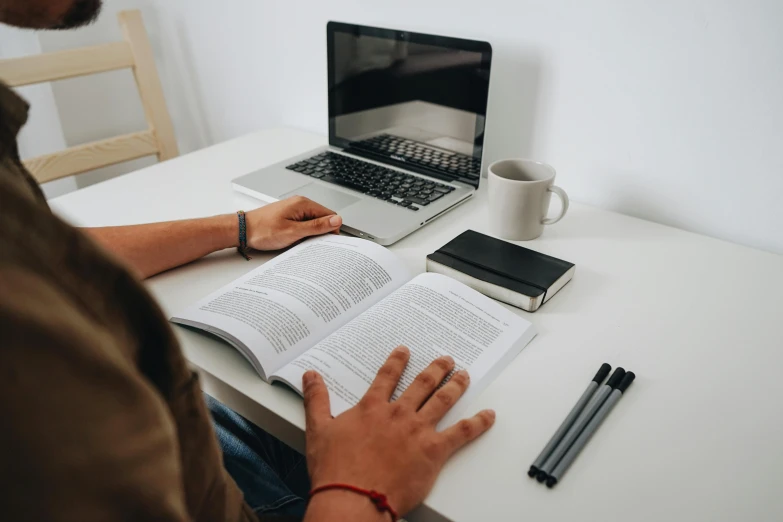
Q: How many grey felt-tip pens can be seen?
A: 3